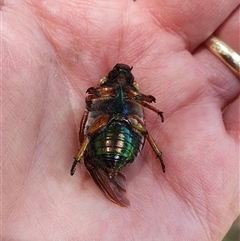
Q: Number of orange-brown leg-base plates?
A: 2